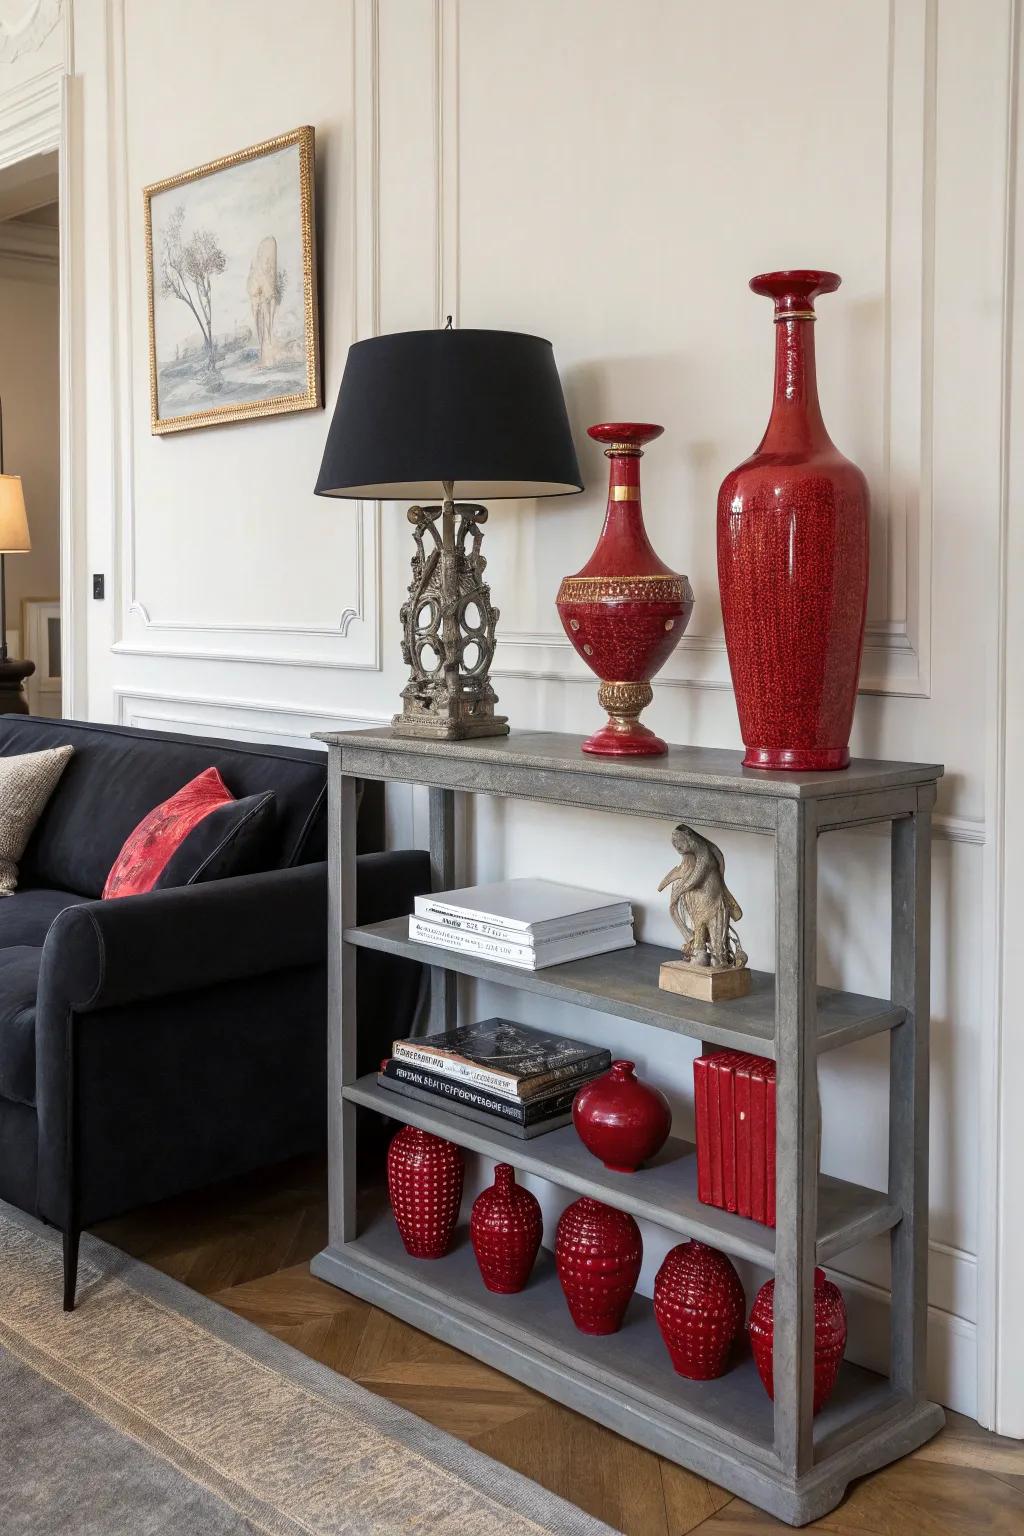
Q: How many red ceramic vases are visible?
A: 8